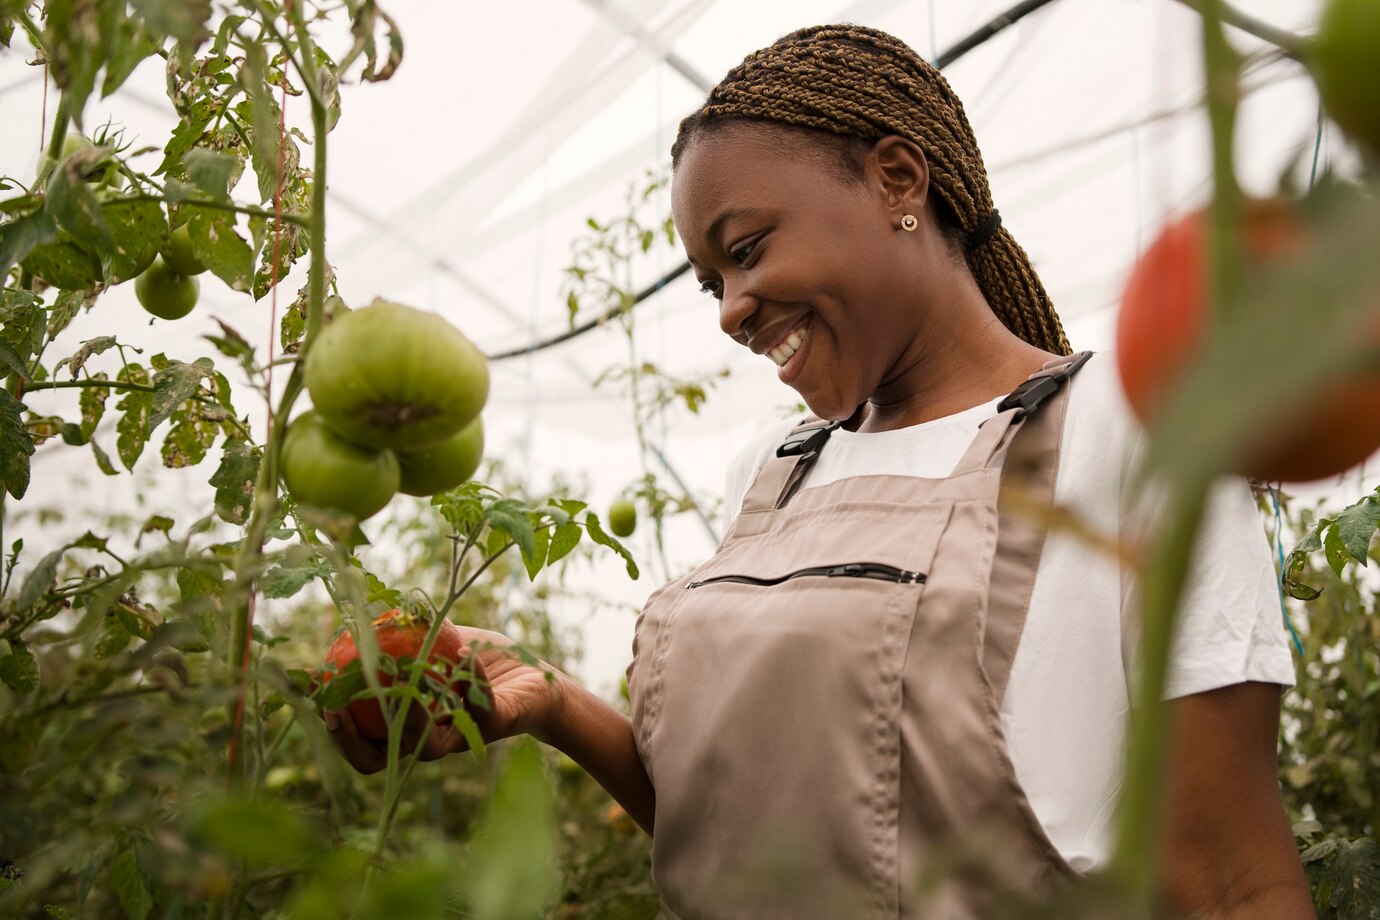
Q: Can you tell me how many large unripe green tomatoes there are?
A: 3